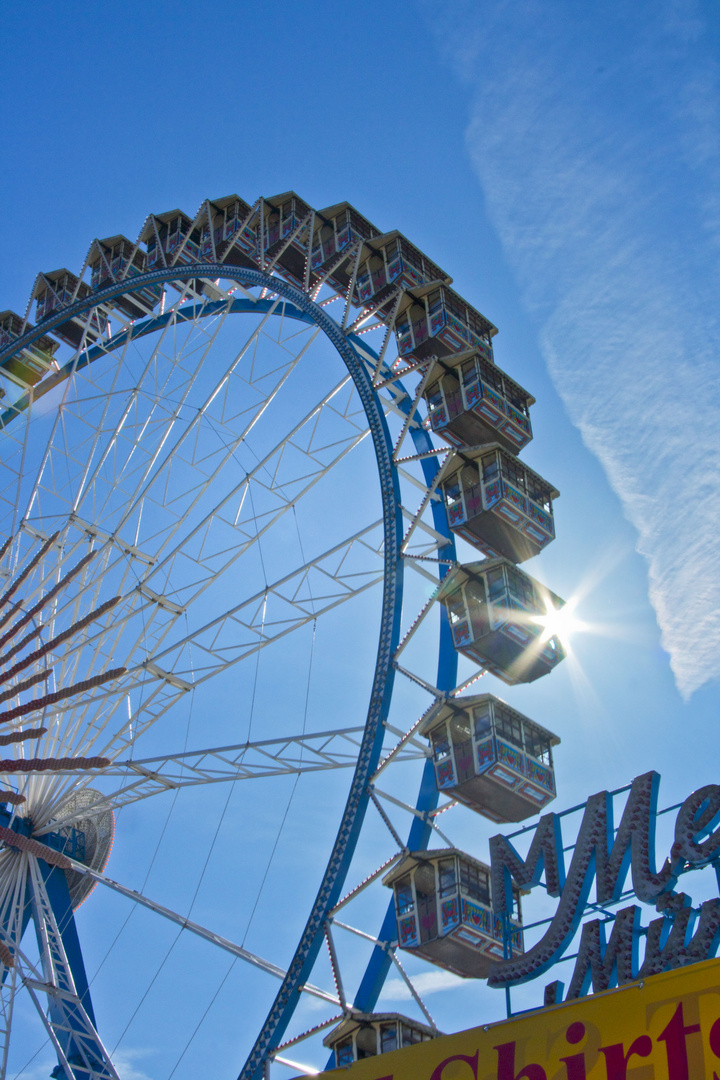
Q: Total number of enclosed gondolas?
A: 15